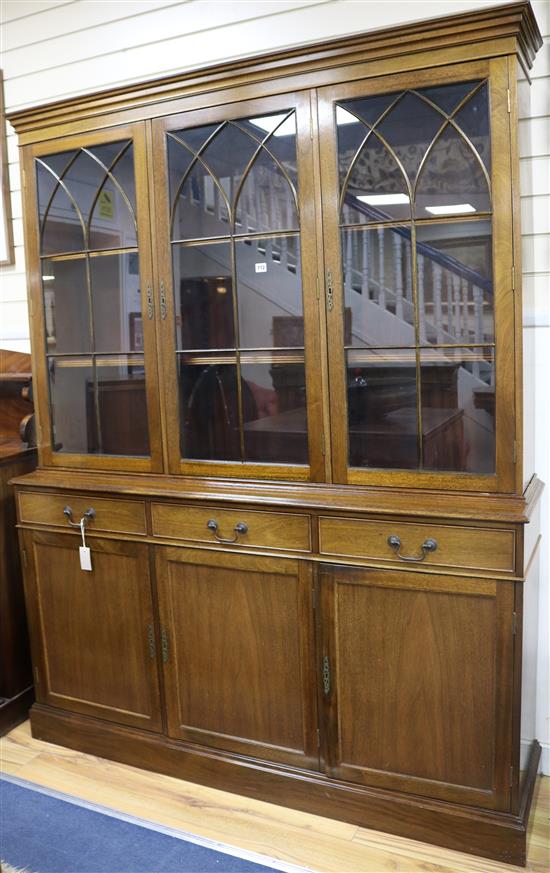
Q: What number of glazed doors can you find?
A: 3